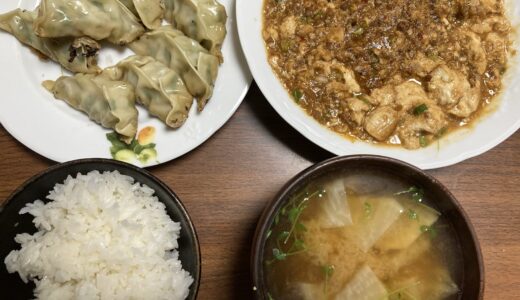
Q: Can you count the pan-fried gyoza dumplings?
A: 7